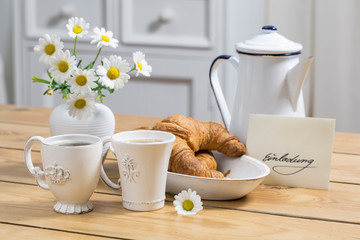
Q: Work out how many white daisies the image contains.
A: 9